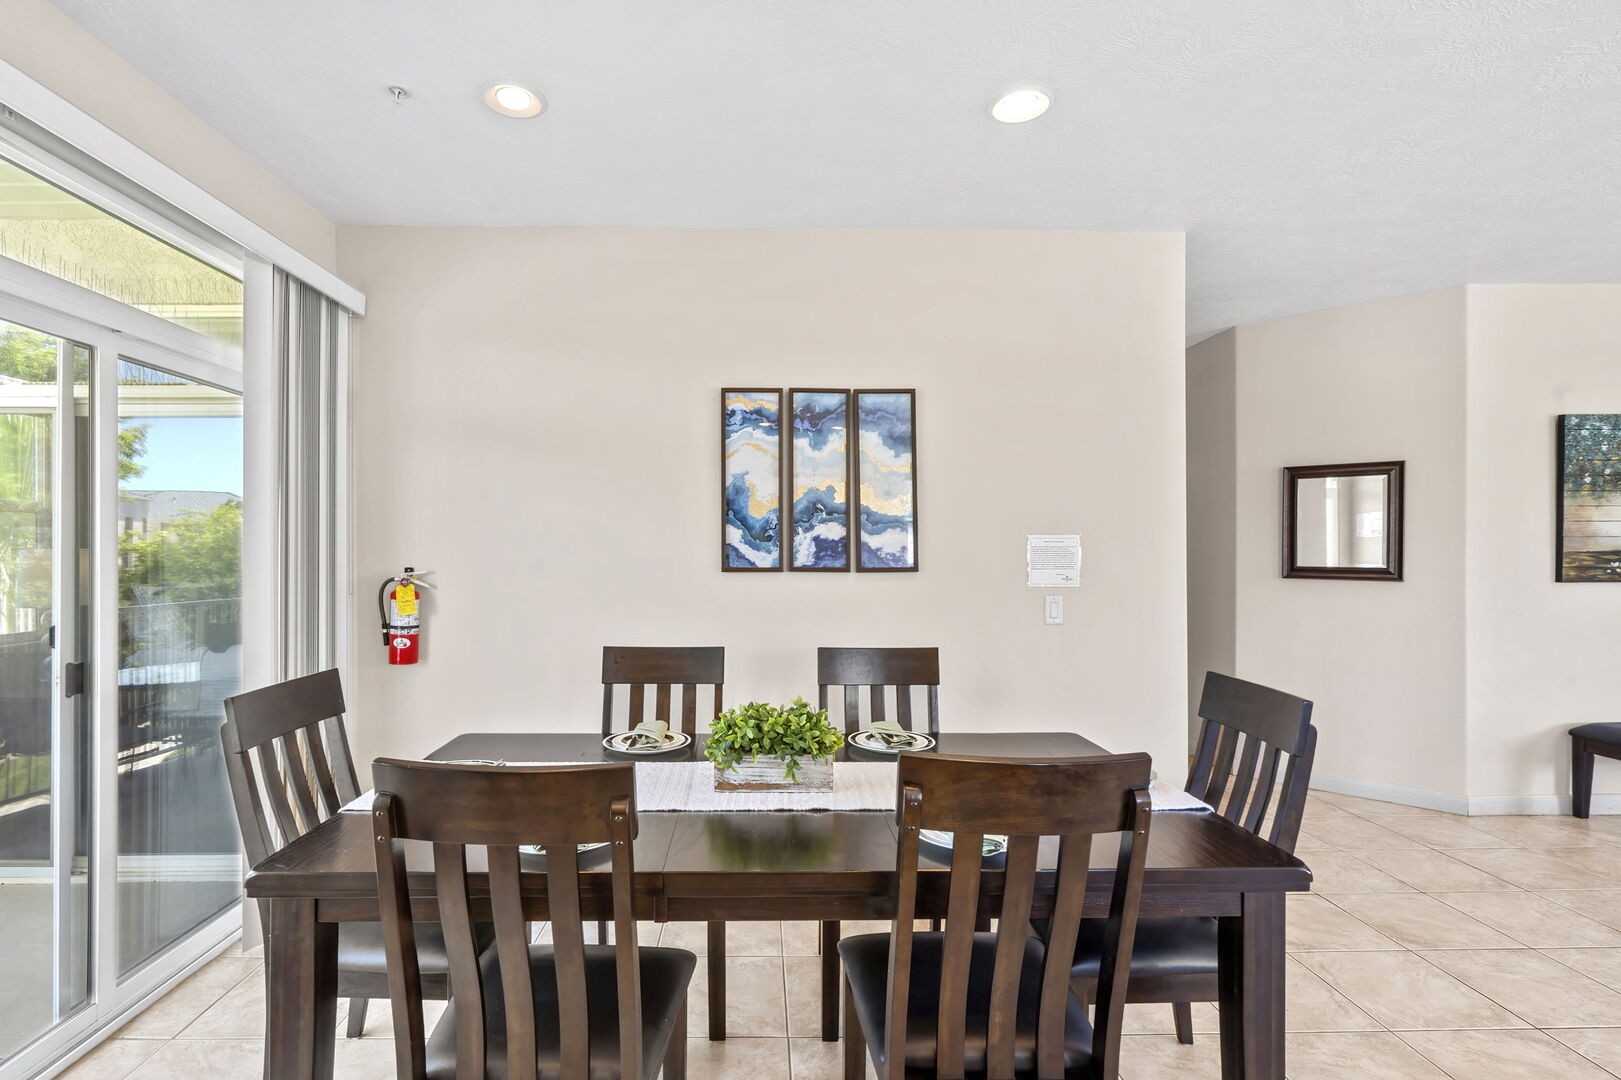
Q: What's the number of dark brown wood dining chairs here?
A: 6